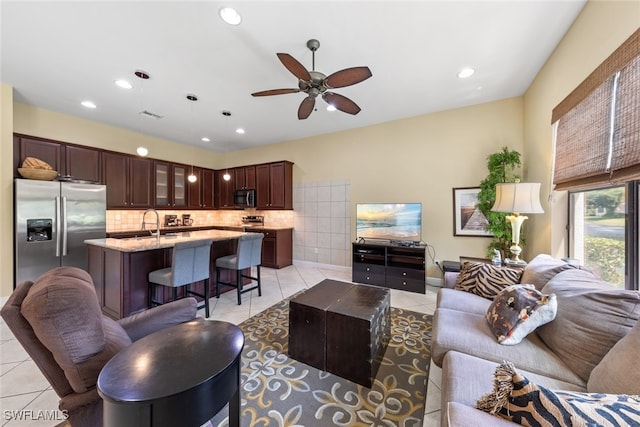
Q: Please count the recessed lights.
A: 7